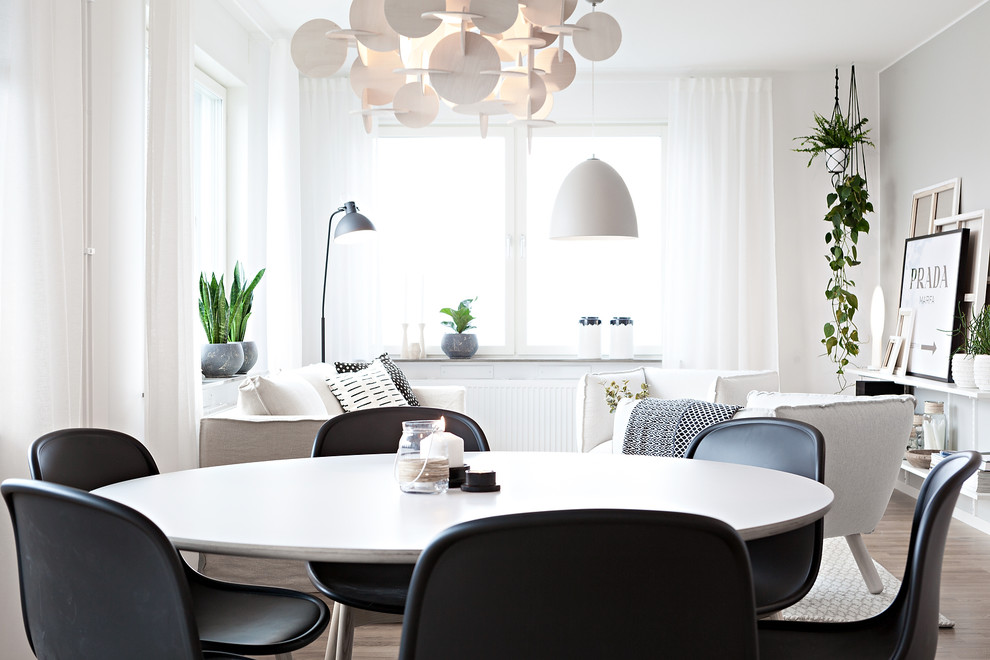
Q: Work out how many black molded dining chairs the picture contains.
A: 6